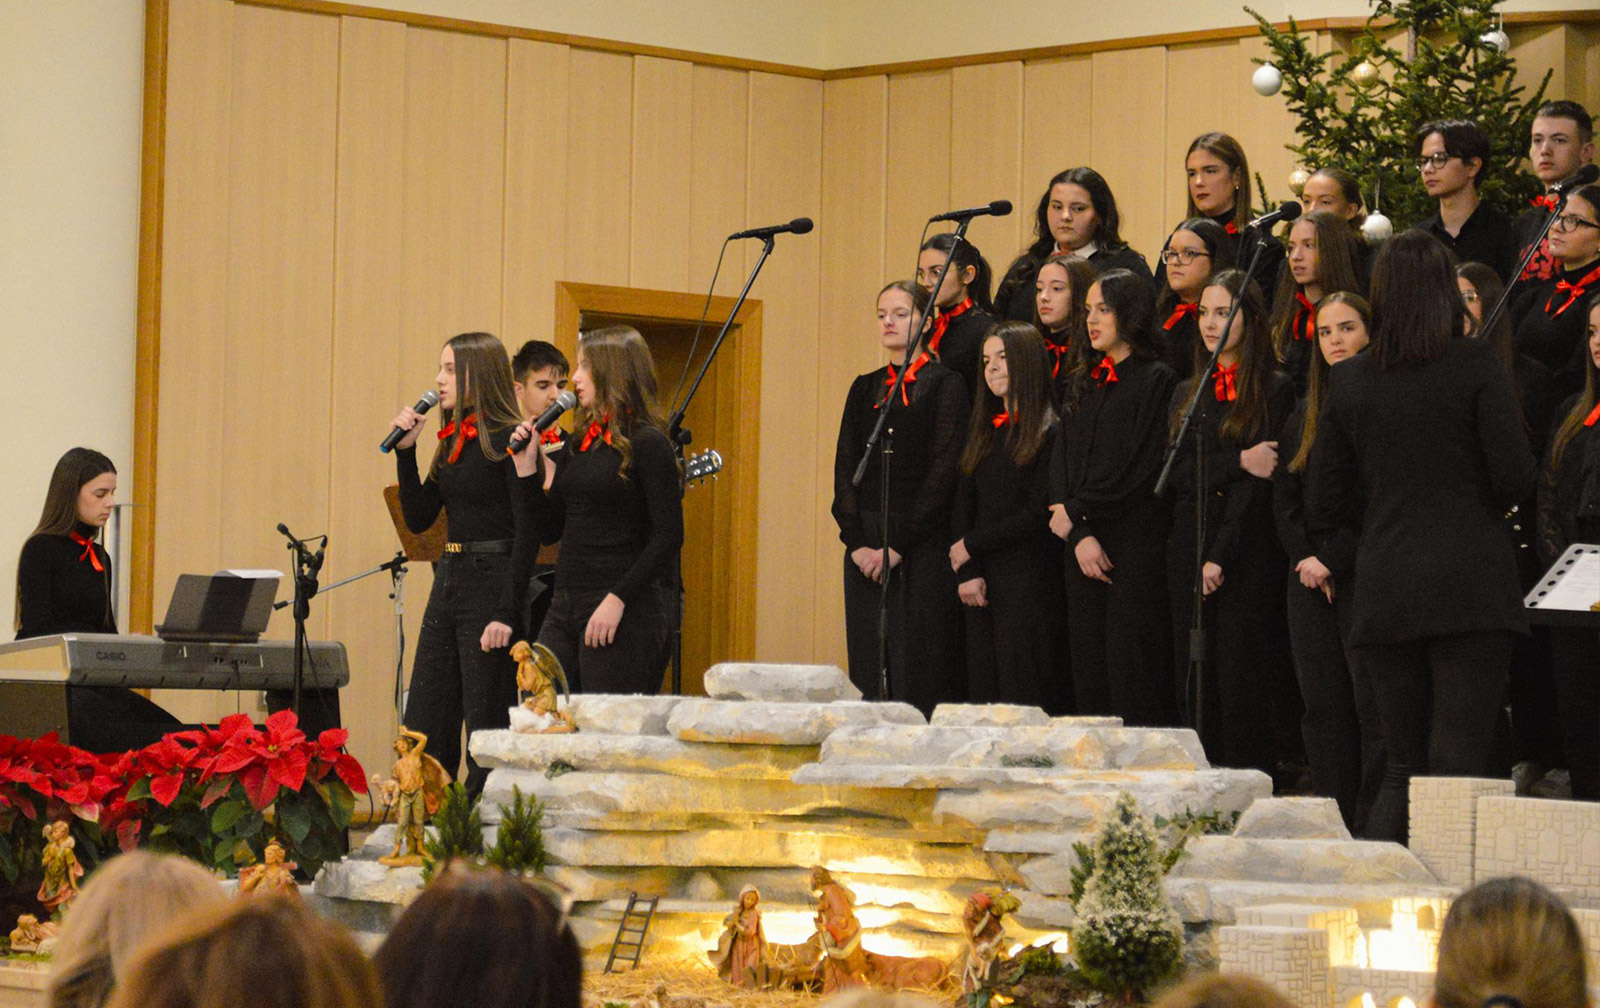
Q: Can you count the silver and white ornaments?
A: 3